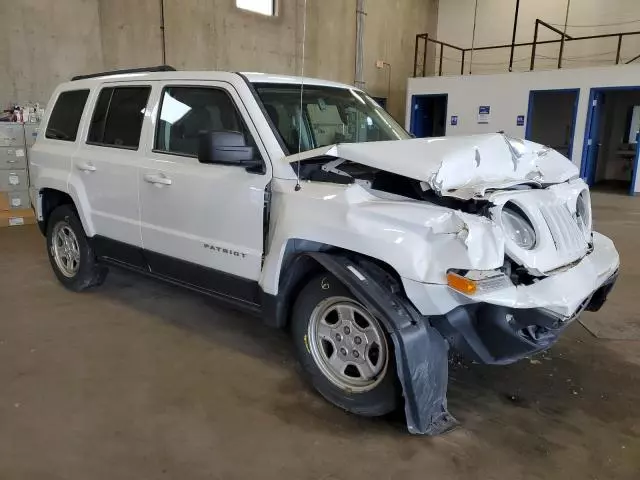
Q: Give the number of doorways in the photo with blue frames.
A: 3